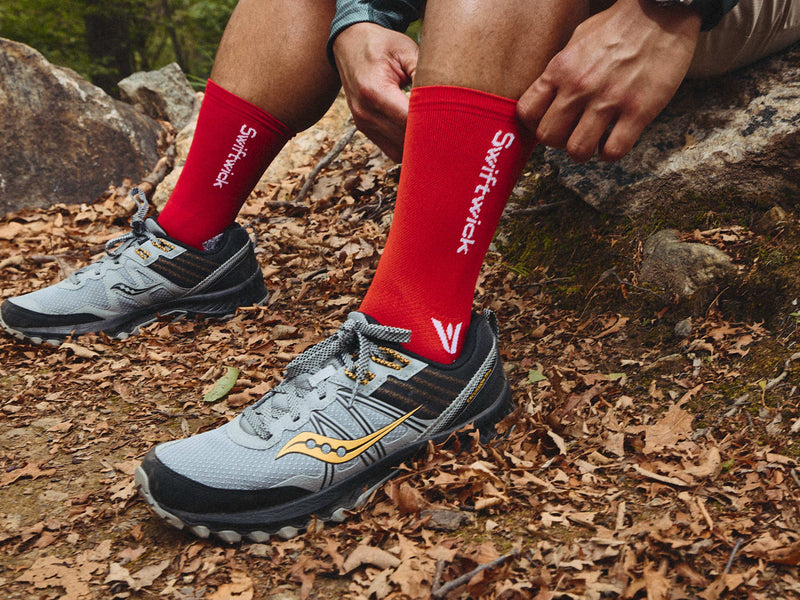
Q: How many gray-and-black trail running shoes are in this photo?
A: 2